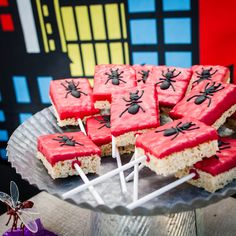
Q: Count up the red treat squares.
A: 11